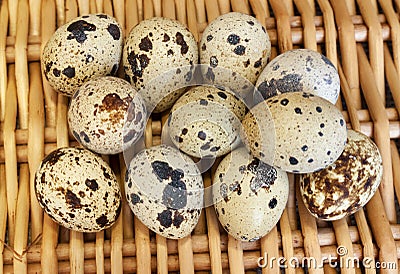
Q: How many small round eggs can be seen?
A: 11